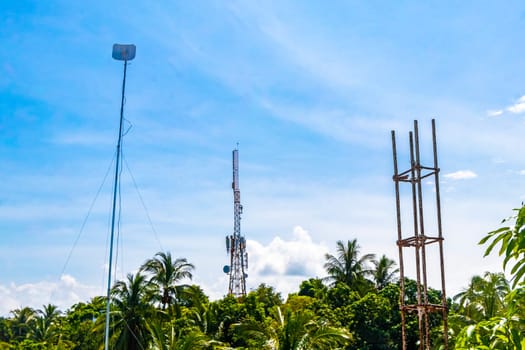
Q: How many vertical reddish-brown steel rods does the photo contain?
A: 4